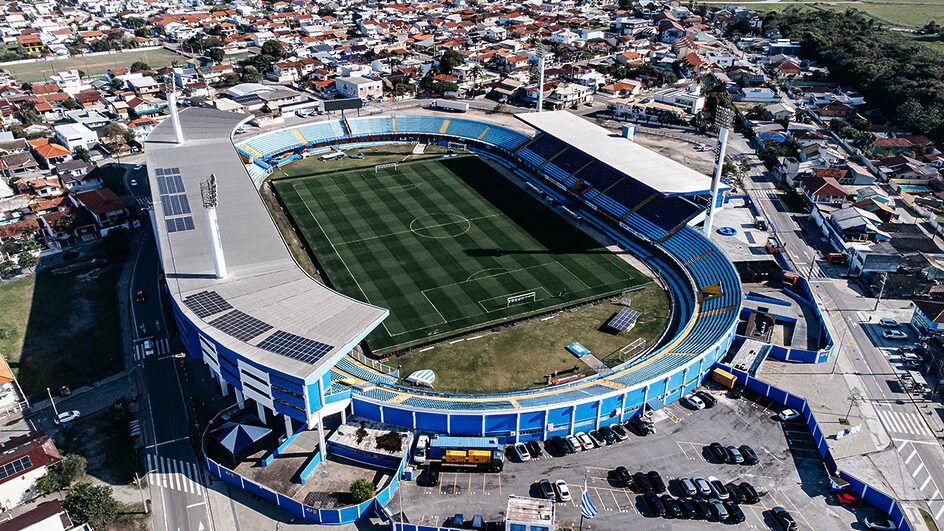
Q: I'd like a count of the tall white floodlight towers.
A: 4